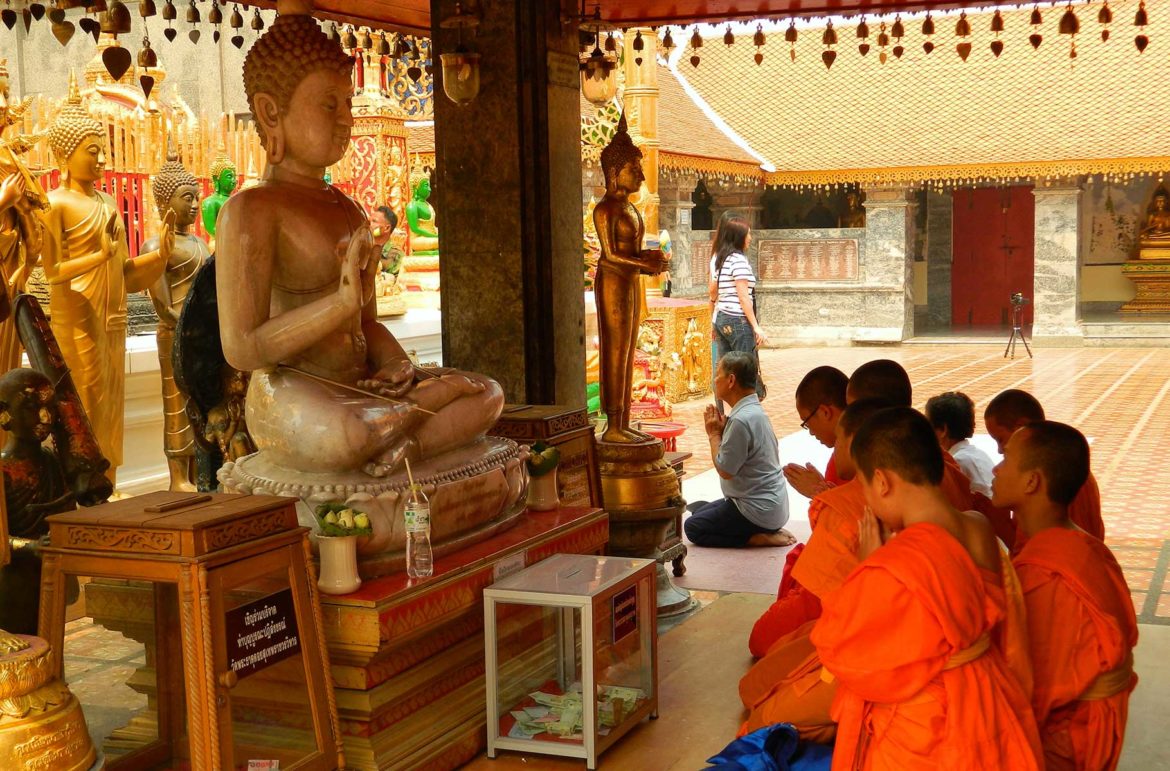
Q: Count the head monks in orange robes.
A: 6